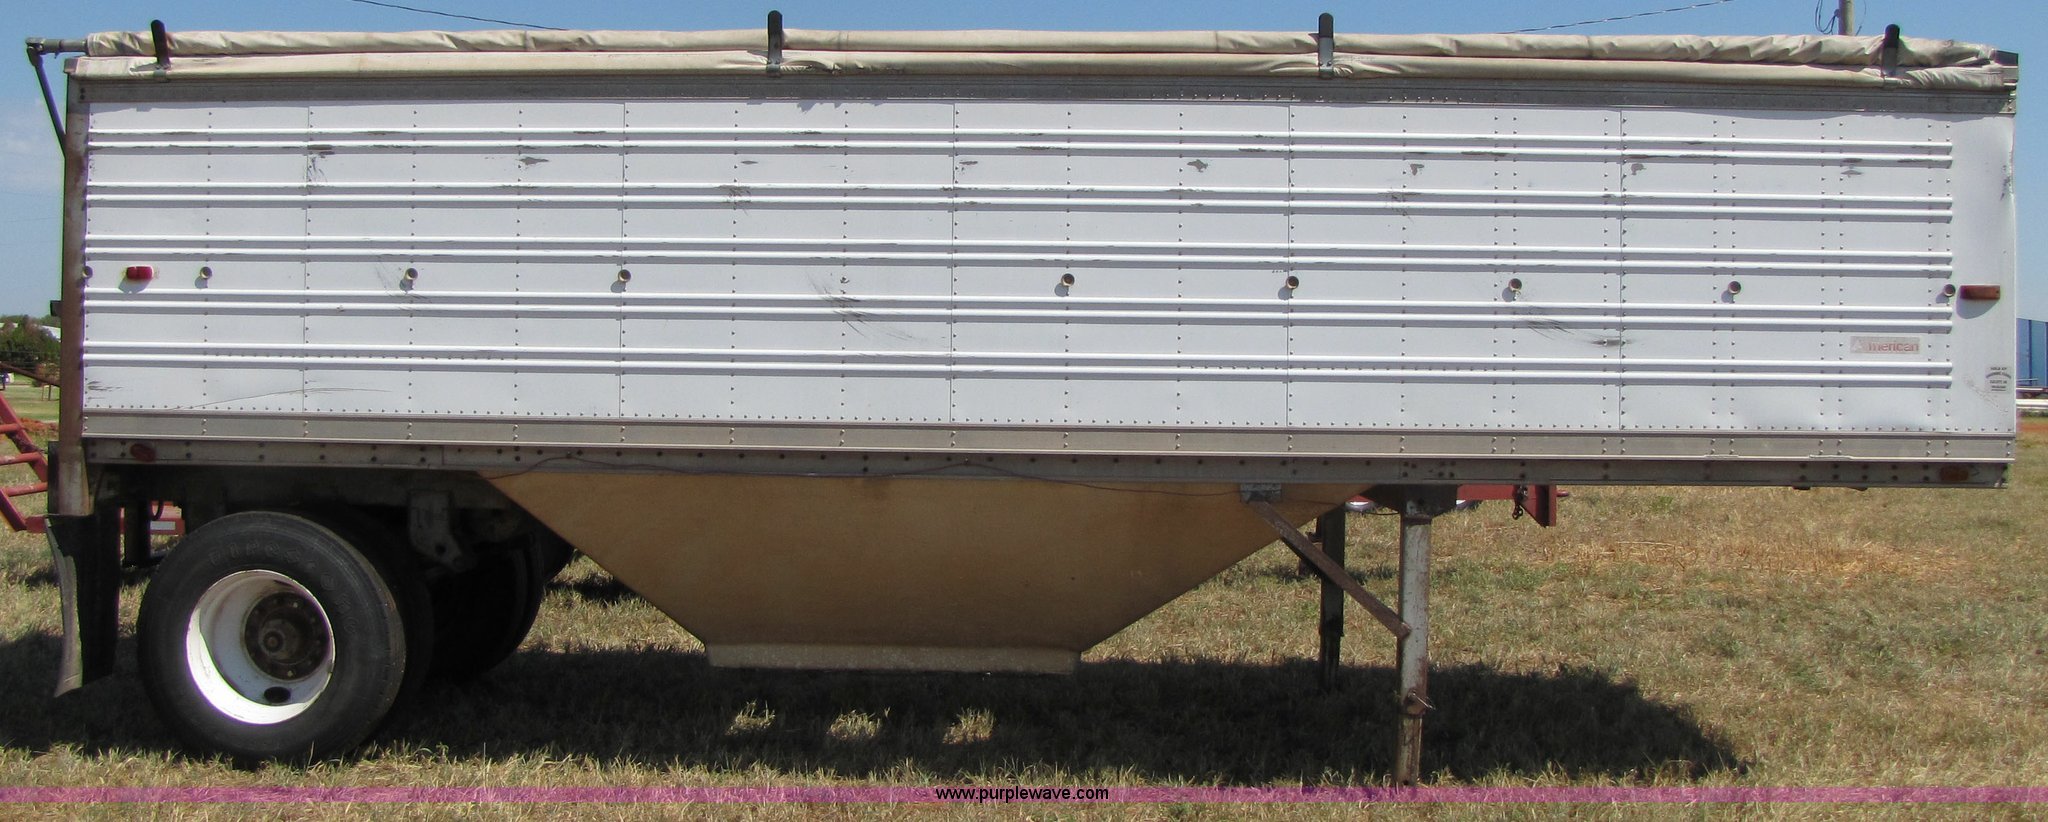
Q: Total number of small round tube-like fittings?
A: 9